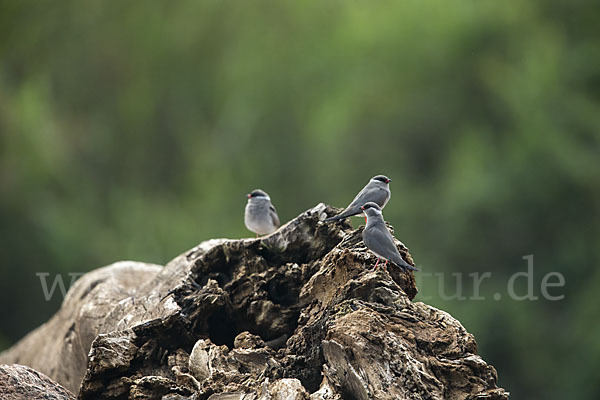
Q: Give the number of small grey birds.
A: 3